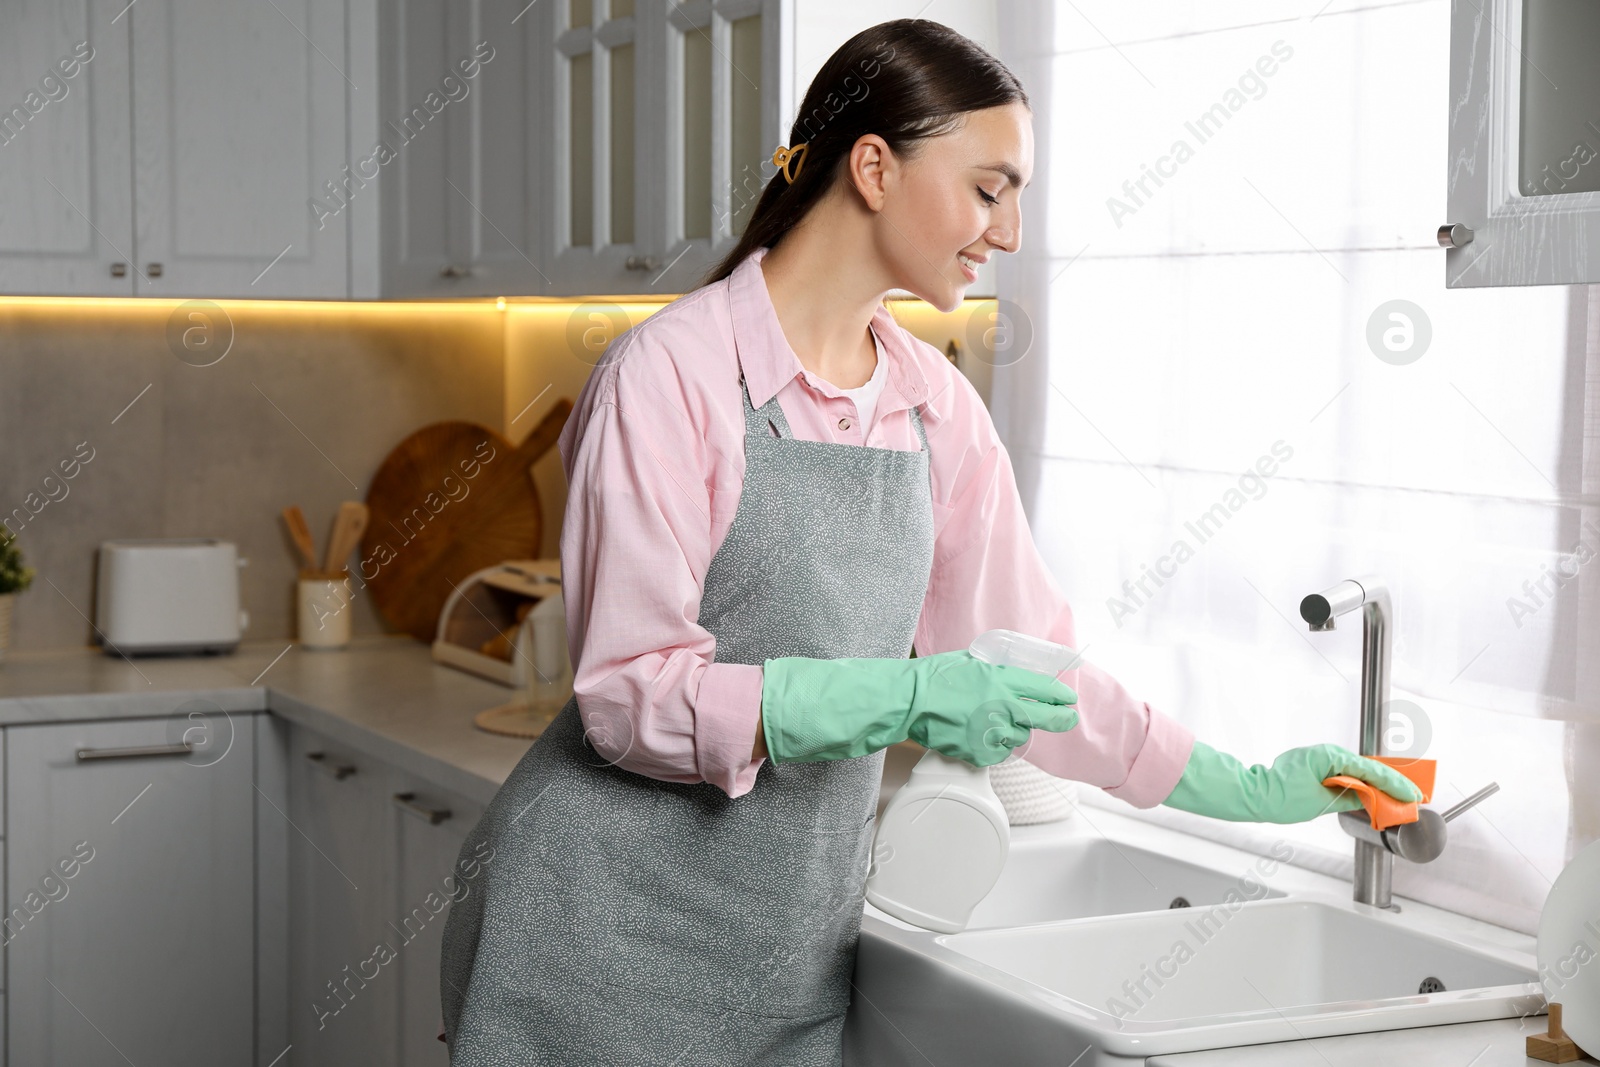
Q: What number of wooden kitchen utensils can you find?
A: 2